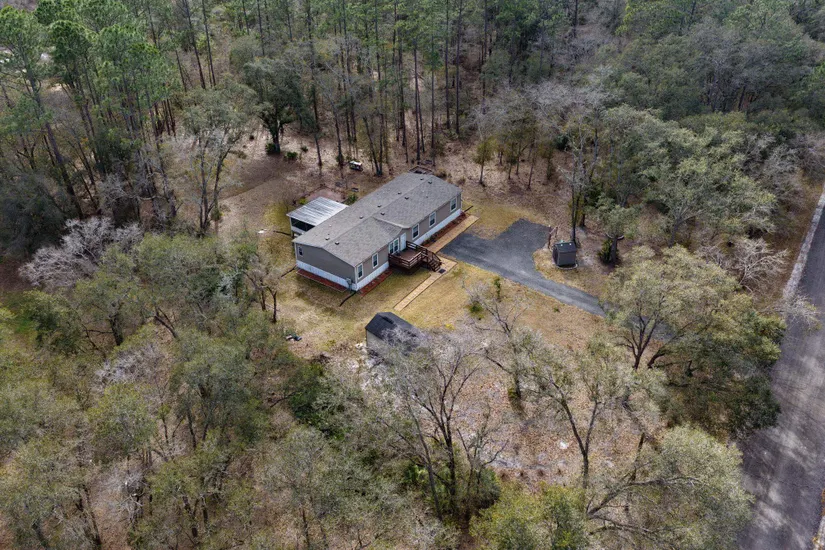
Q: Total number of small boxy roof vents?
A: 9